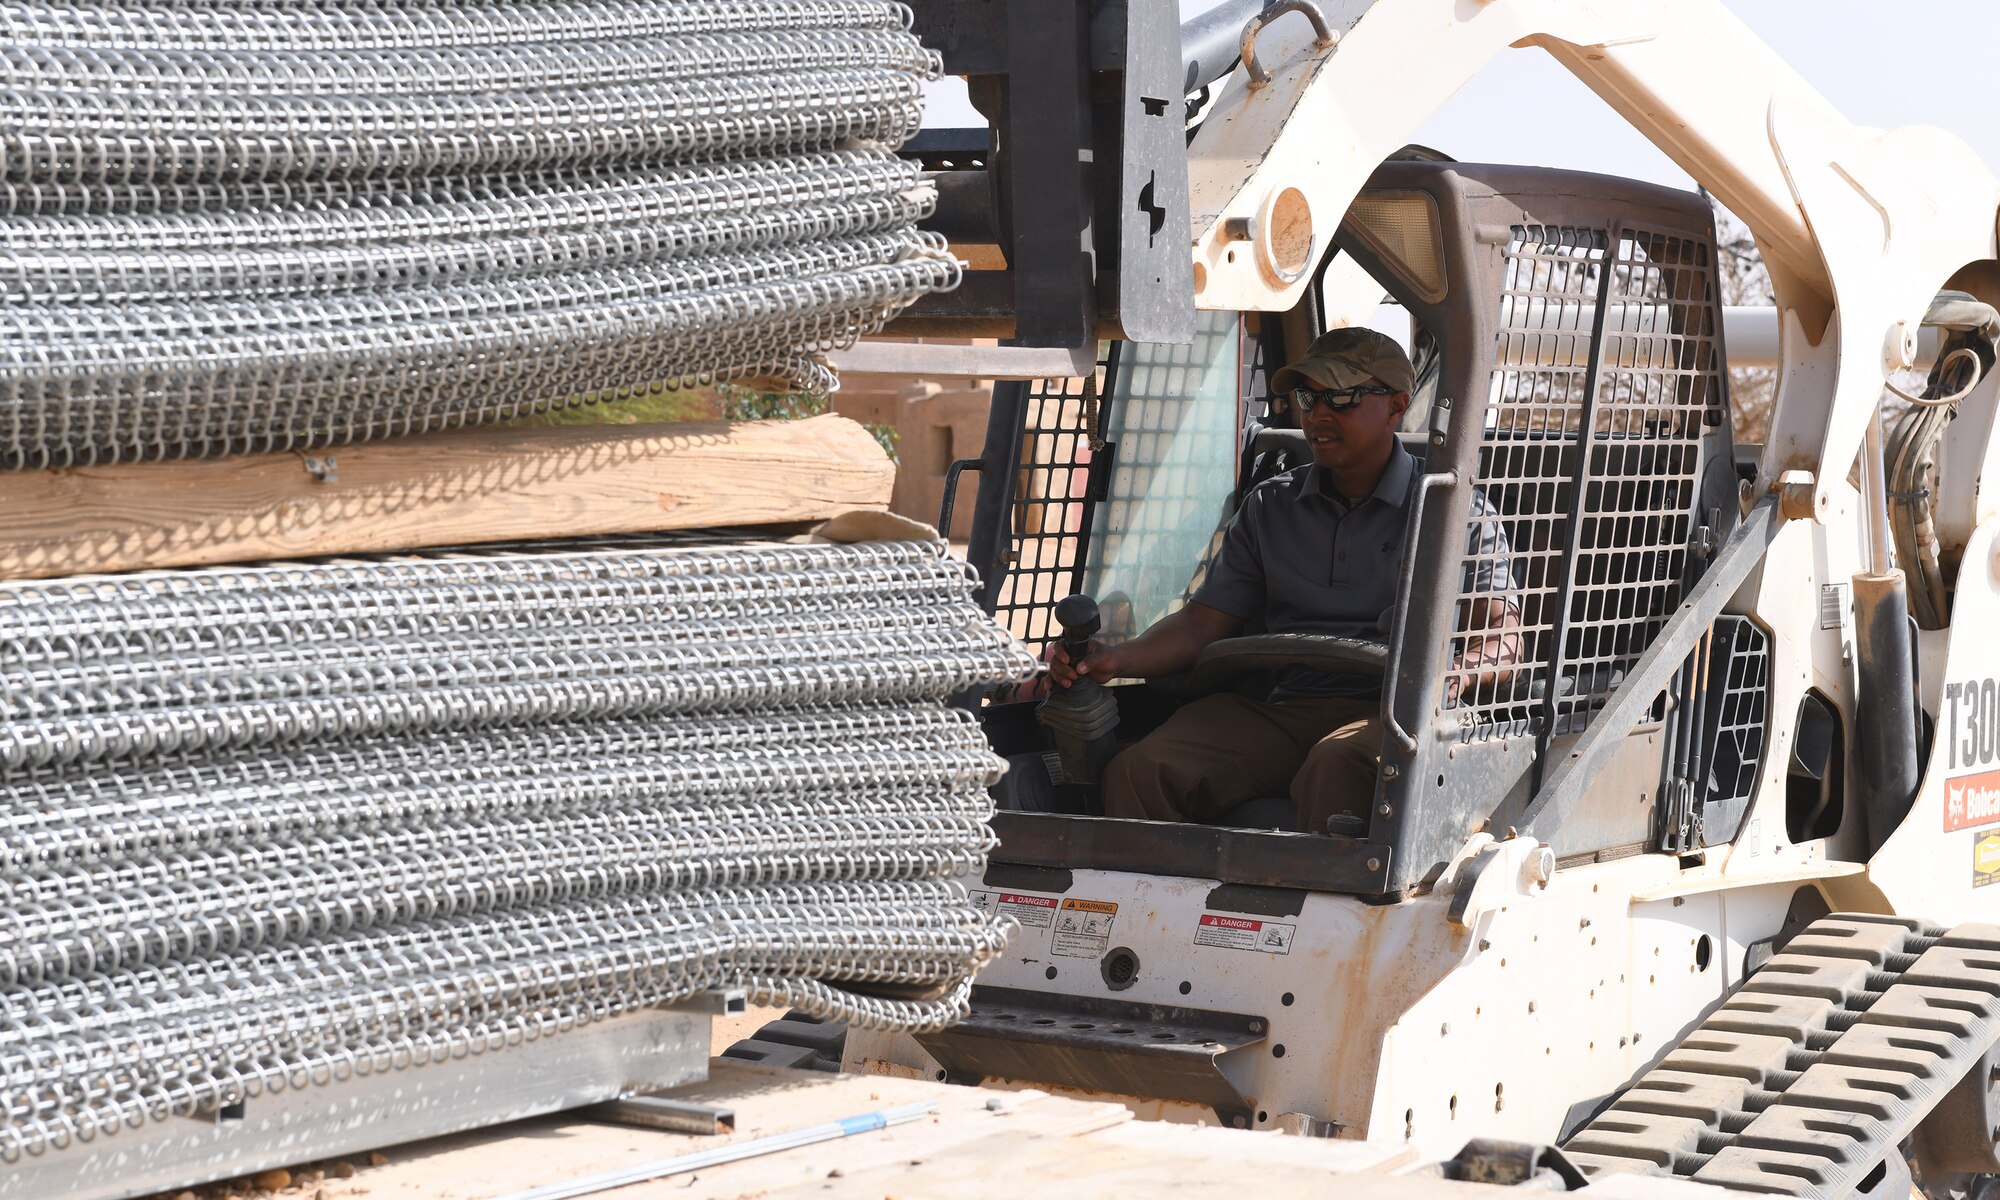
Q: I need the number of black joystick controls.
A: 1